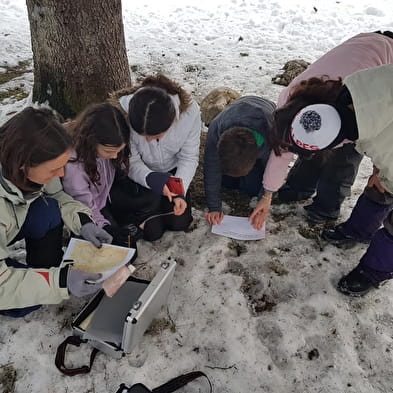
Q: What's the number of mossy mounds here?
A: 2